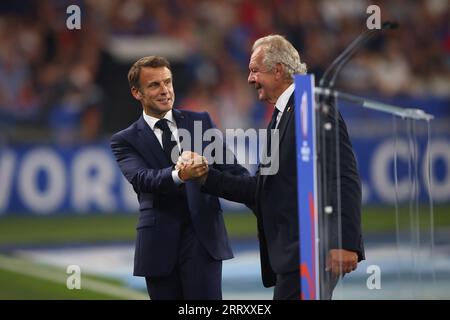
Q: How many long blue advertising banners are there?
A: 1